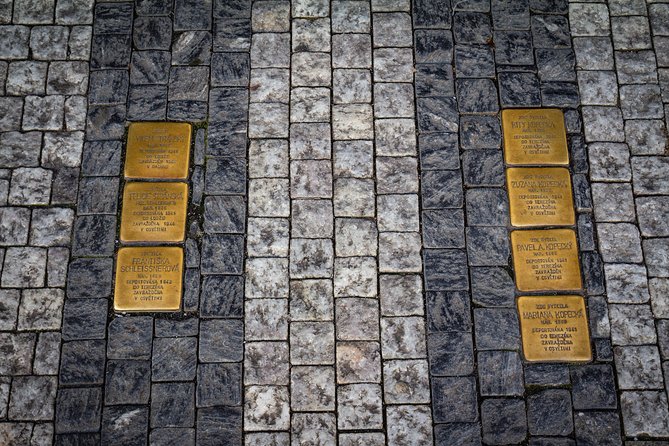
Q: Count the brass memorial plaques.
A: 7